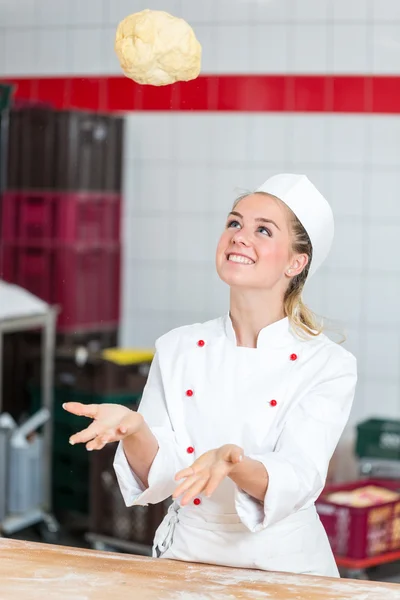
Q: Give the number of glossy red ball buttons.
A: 6